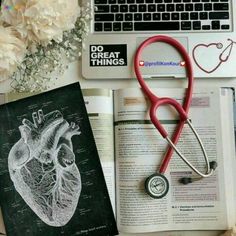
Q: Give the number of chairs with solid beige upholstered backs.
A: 0